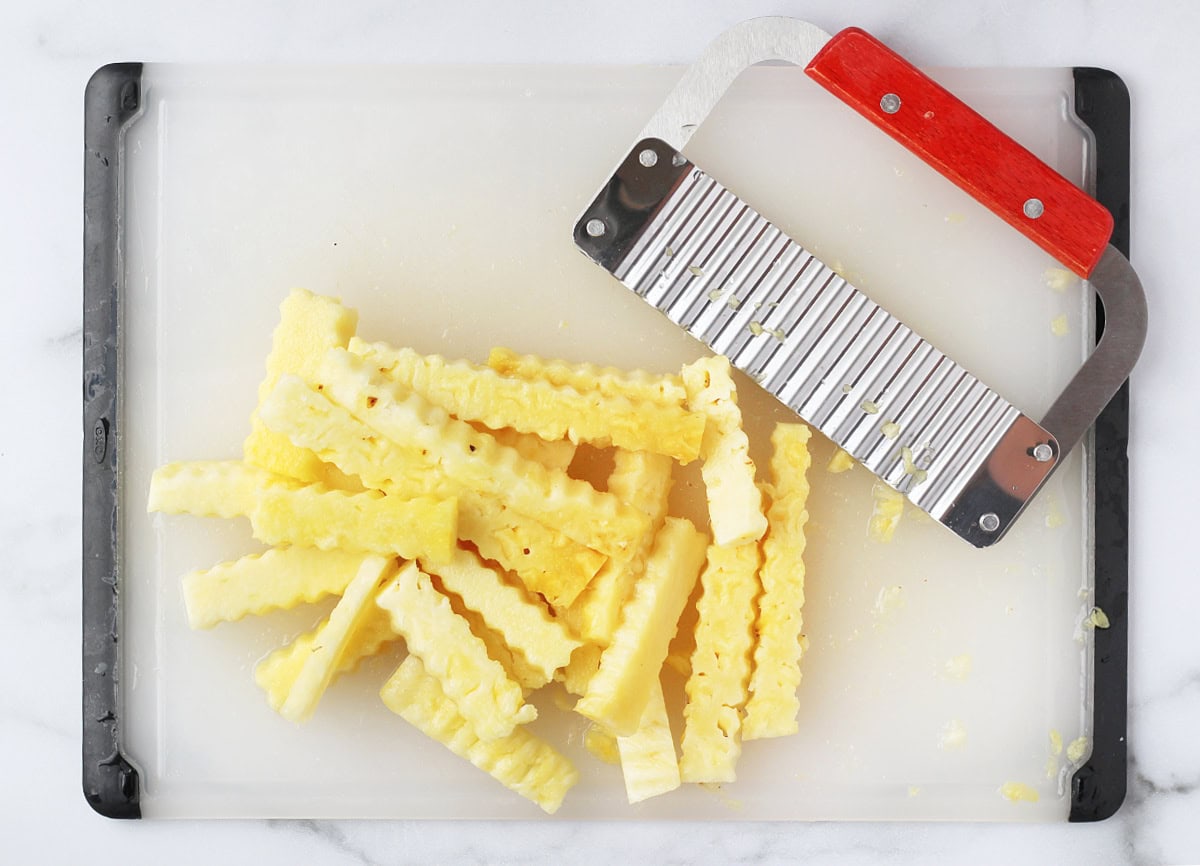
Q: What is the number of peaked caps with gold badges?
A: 0